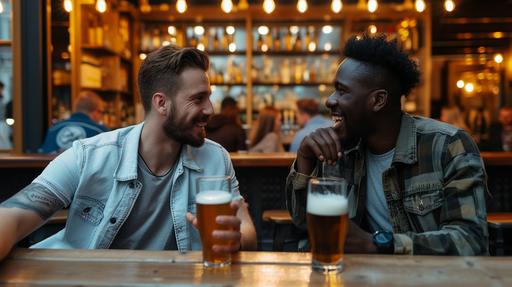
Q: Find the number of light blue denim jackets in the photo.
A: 1